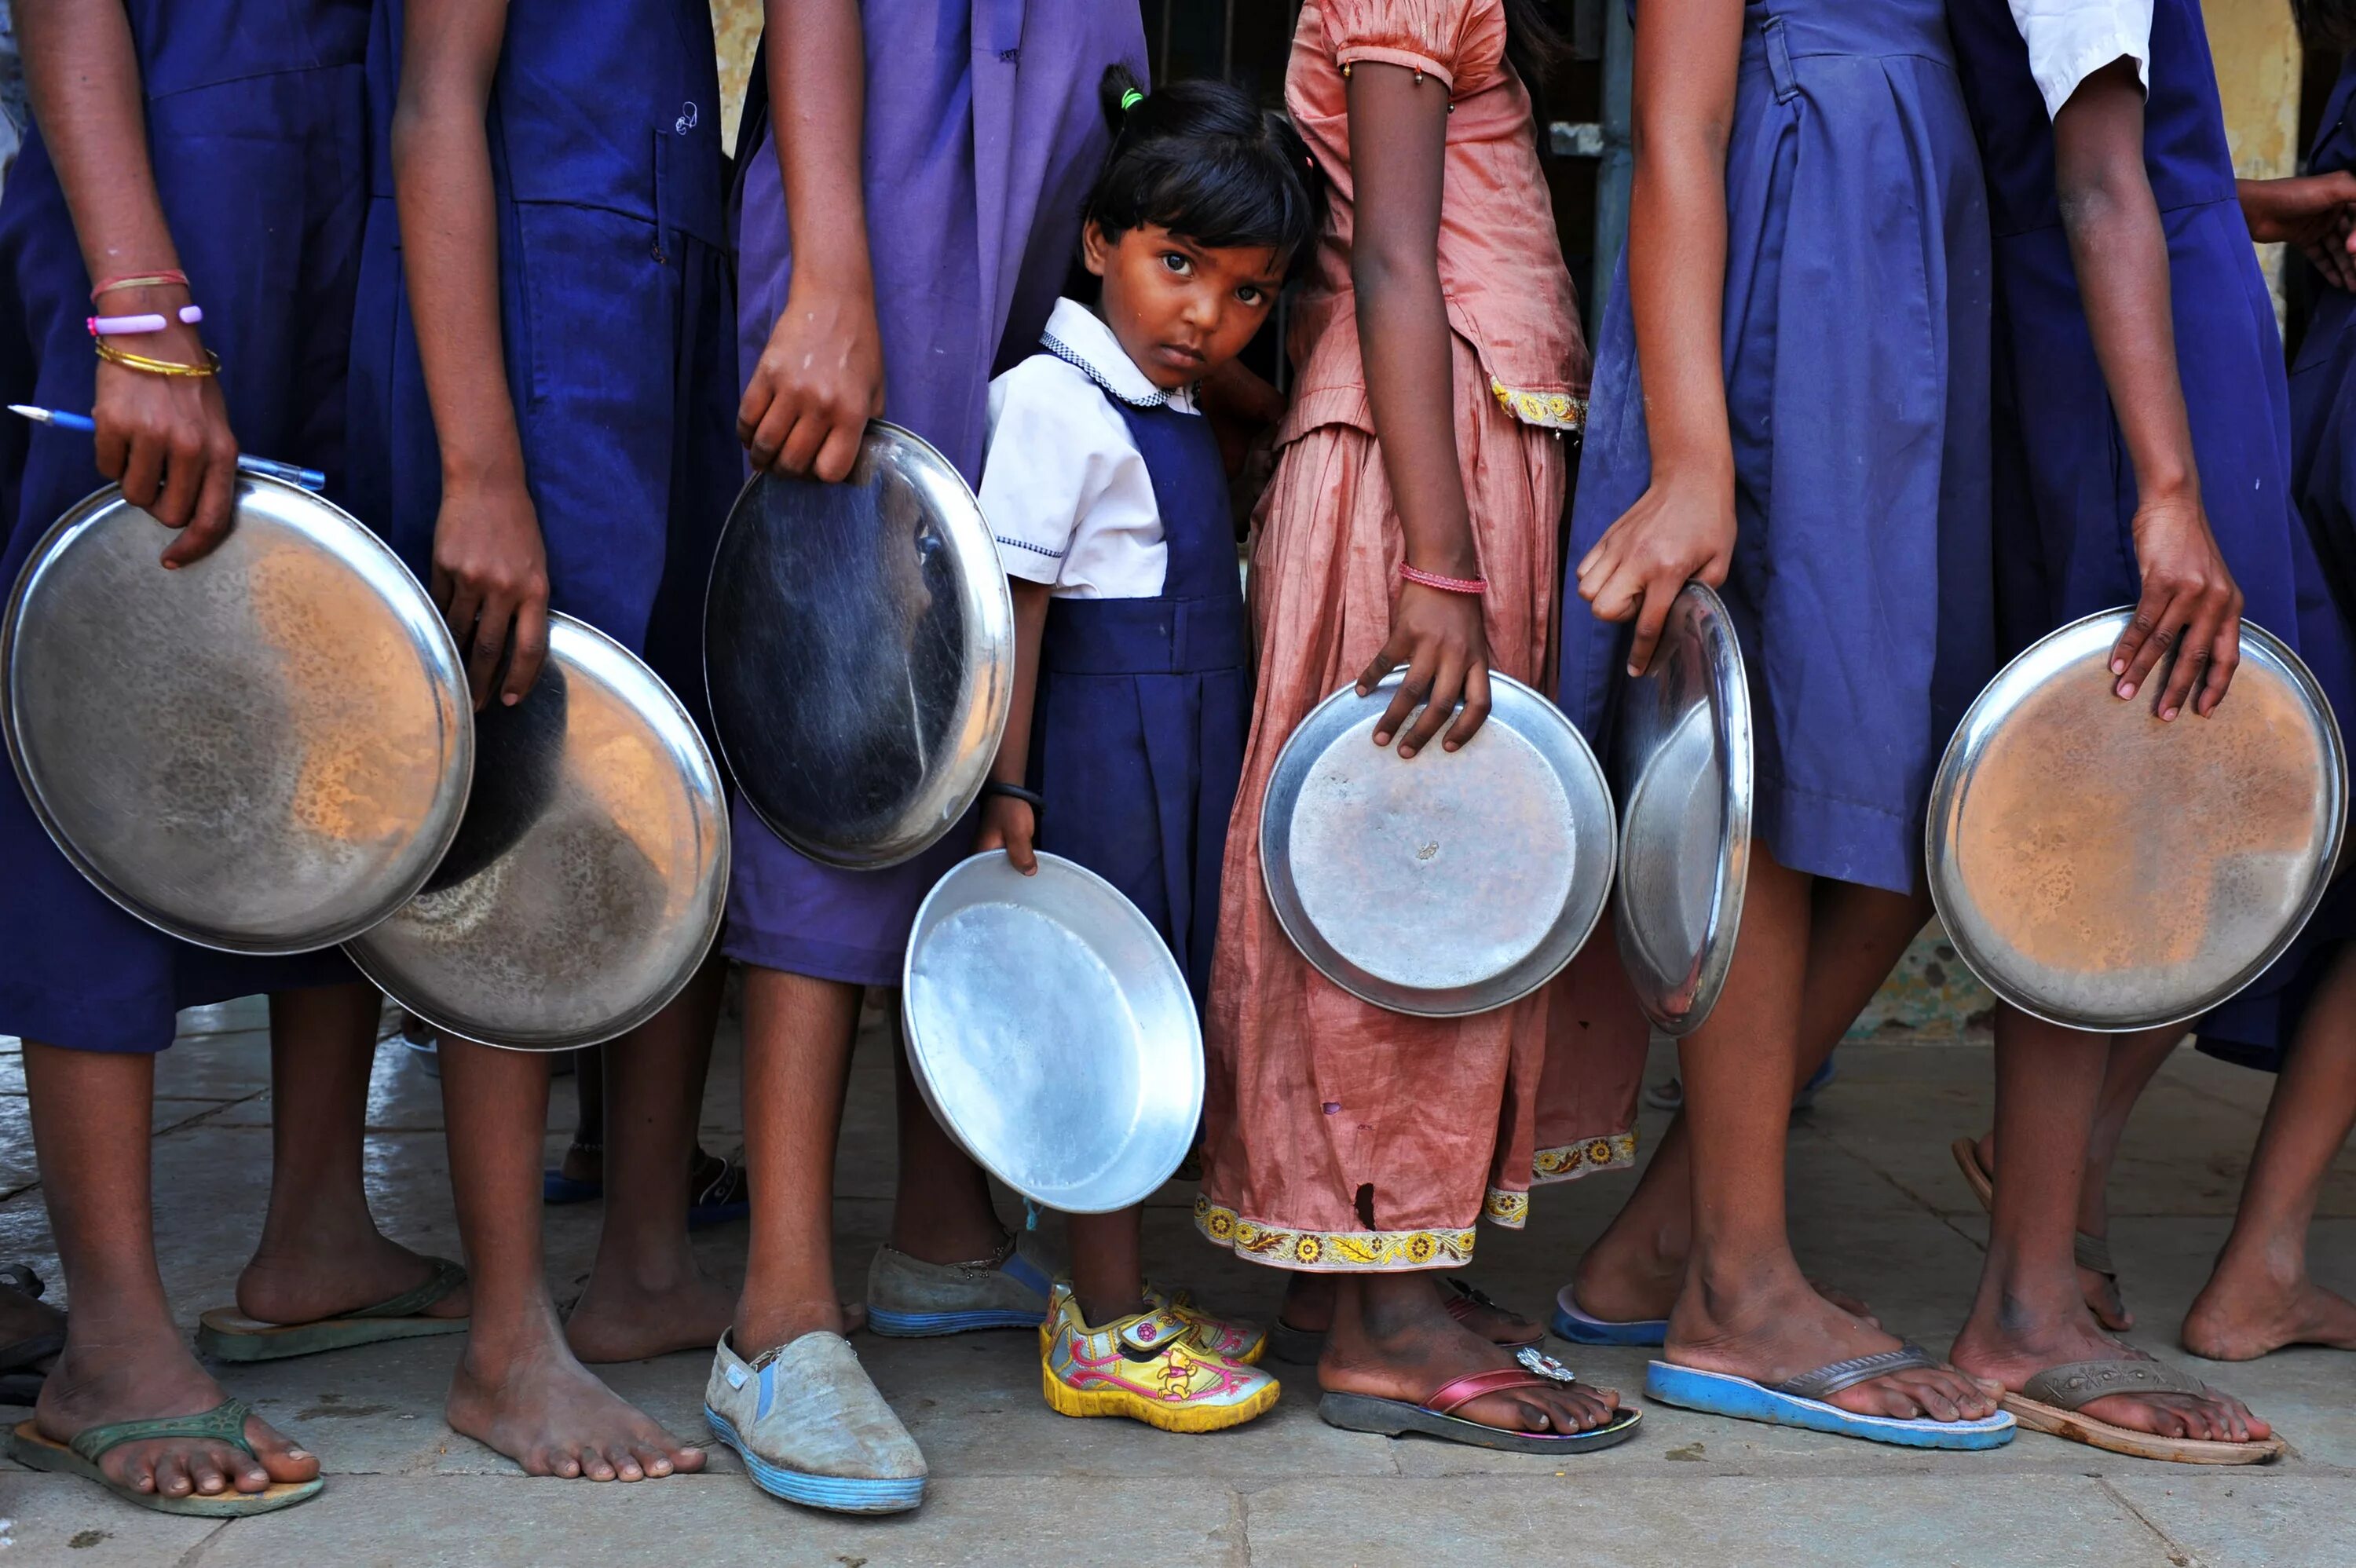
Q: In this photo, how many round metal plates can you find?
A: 7